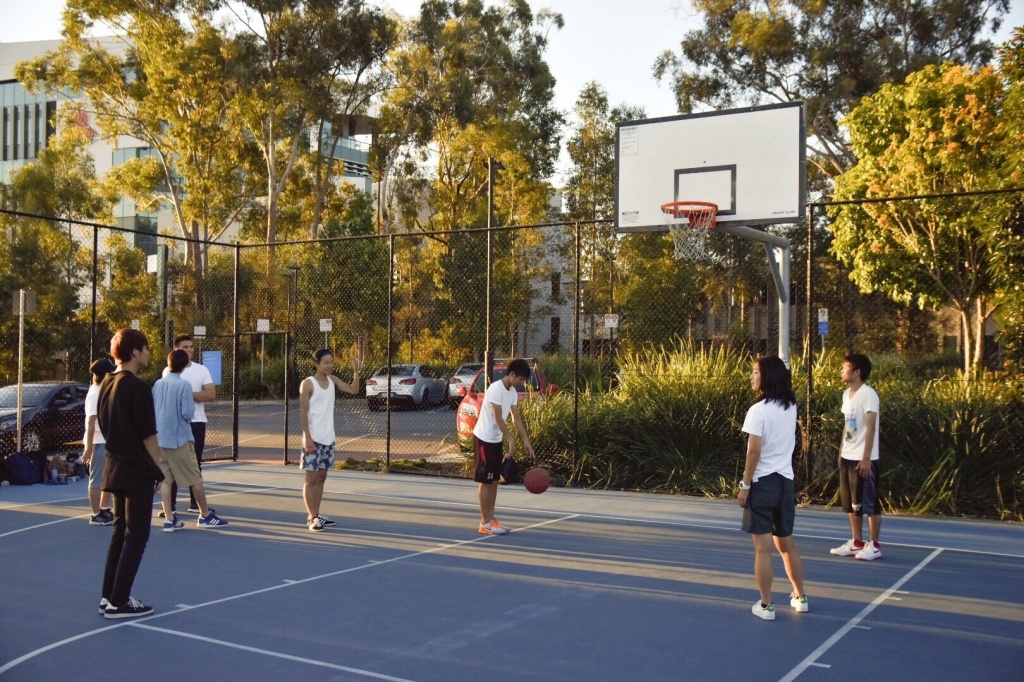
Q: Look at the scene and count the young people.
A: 8